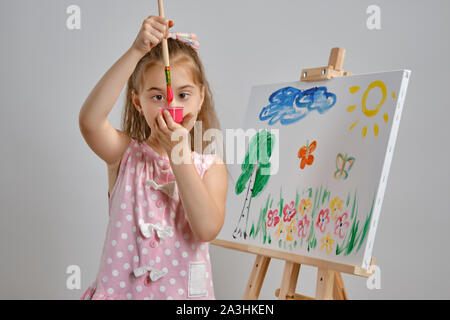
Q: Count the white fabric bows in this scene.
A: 3